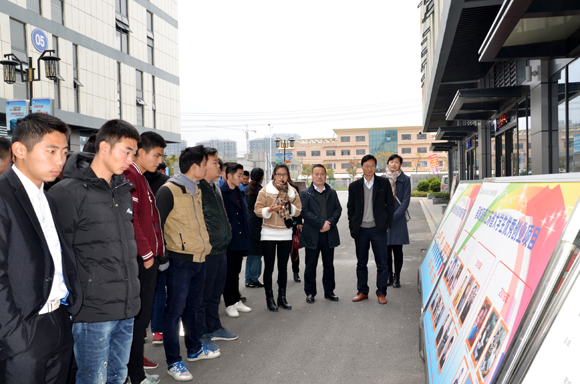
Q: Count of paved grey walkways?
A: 1